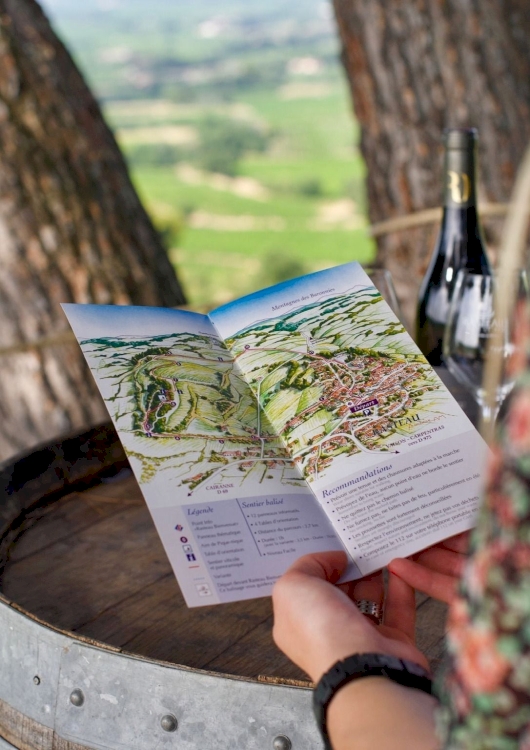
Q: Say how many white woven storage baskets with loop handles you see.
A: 0